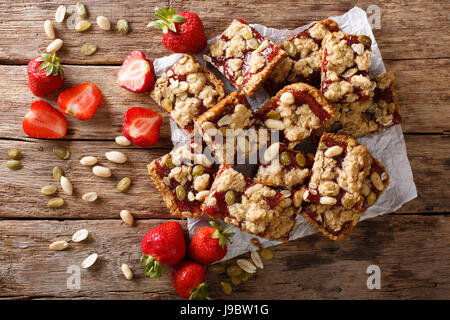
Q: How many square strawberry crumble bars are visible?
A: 12